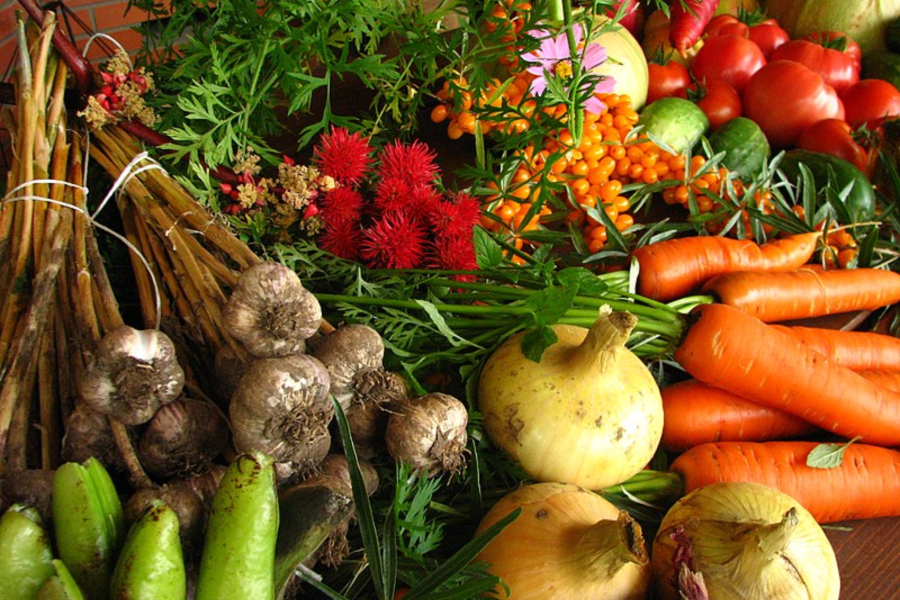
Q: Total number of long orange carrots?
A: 6